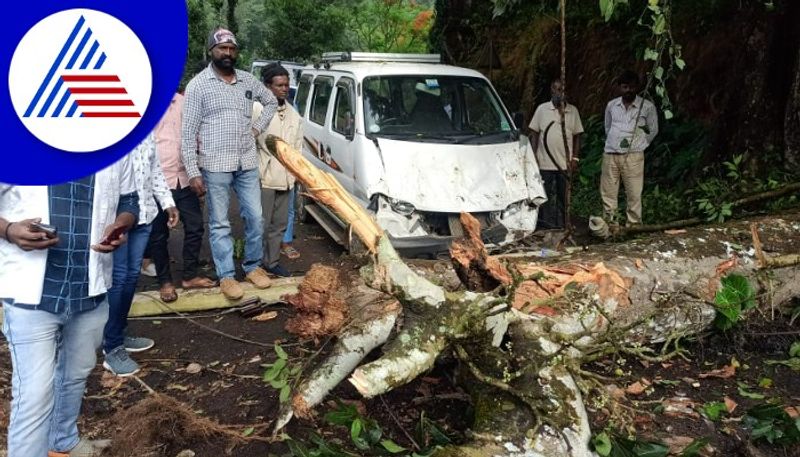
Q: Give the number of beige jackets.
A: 1